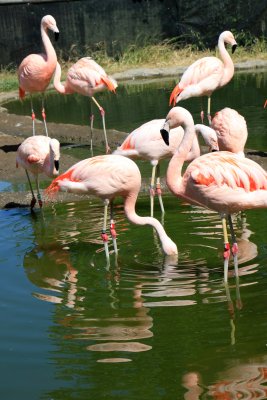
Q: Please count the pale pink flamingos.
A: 8